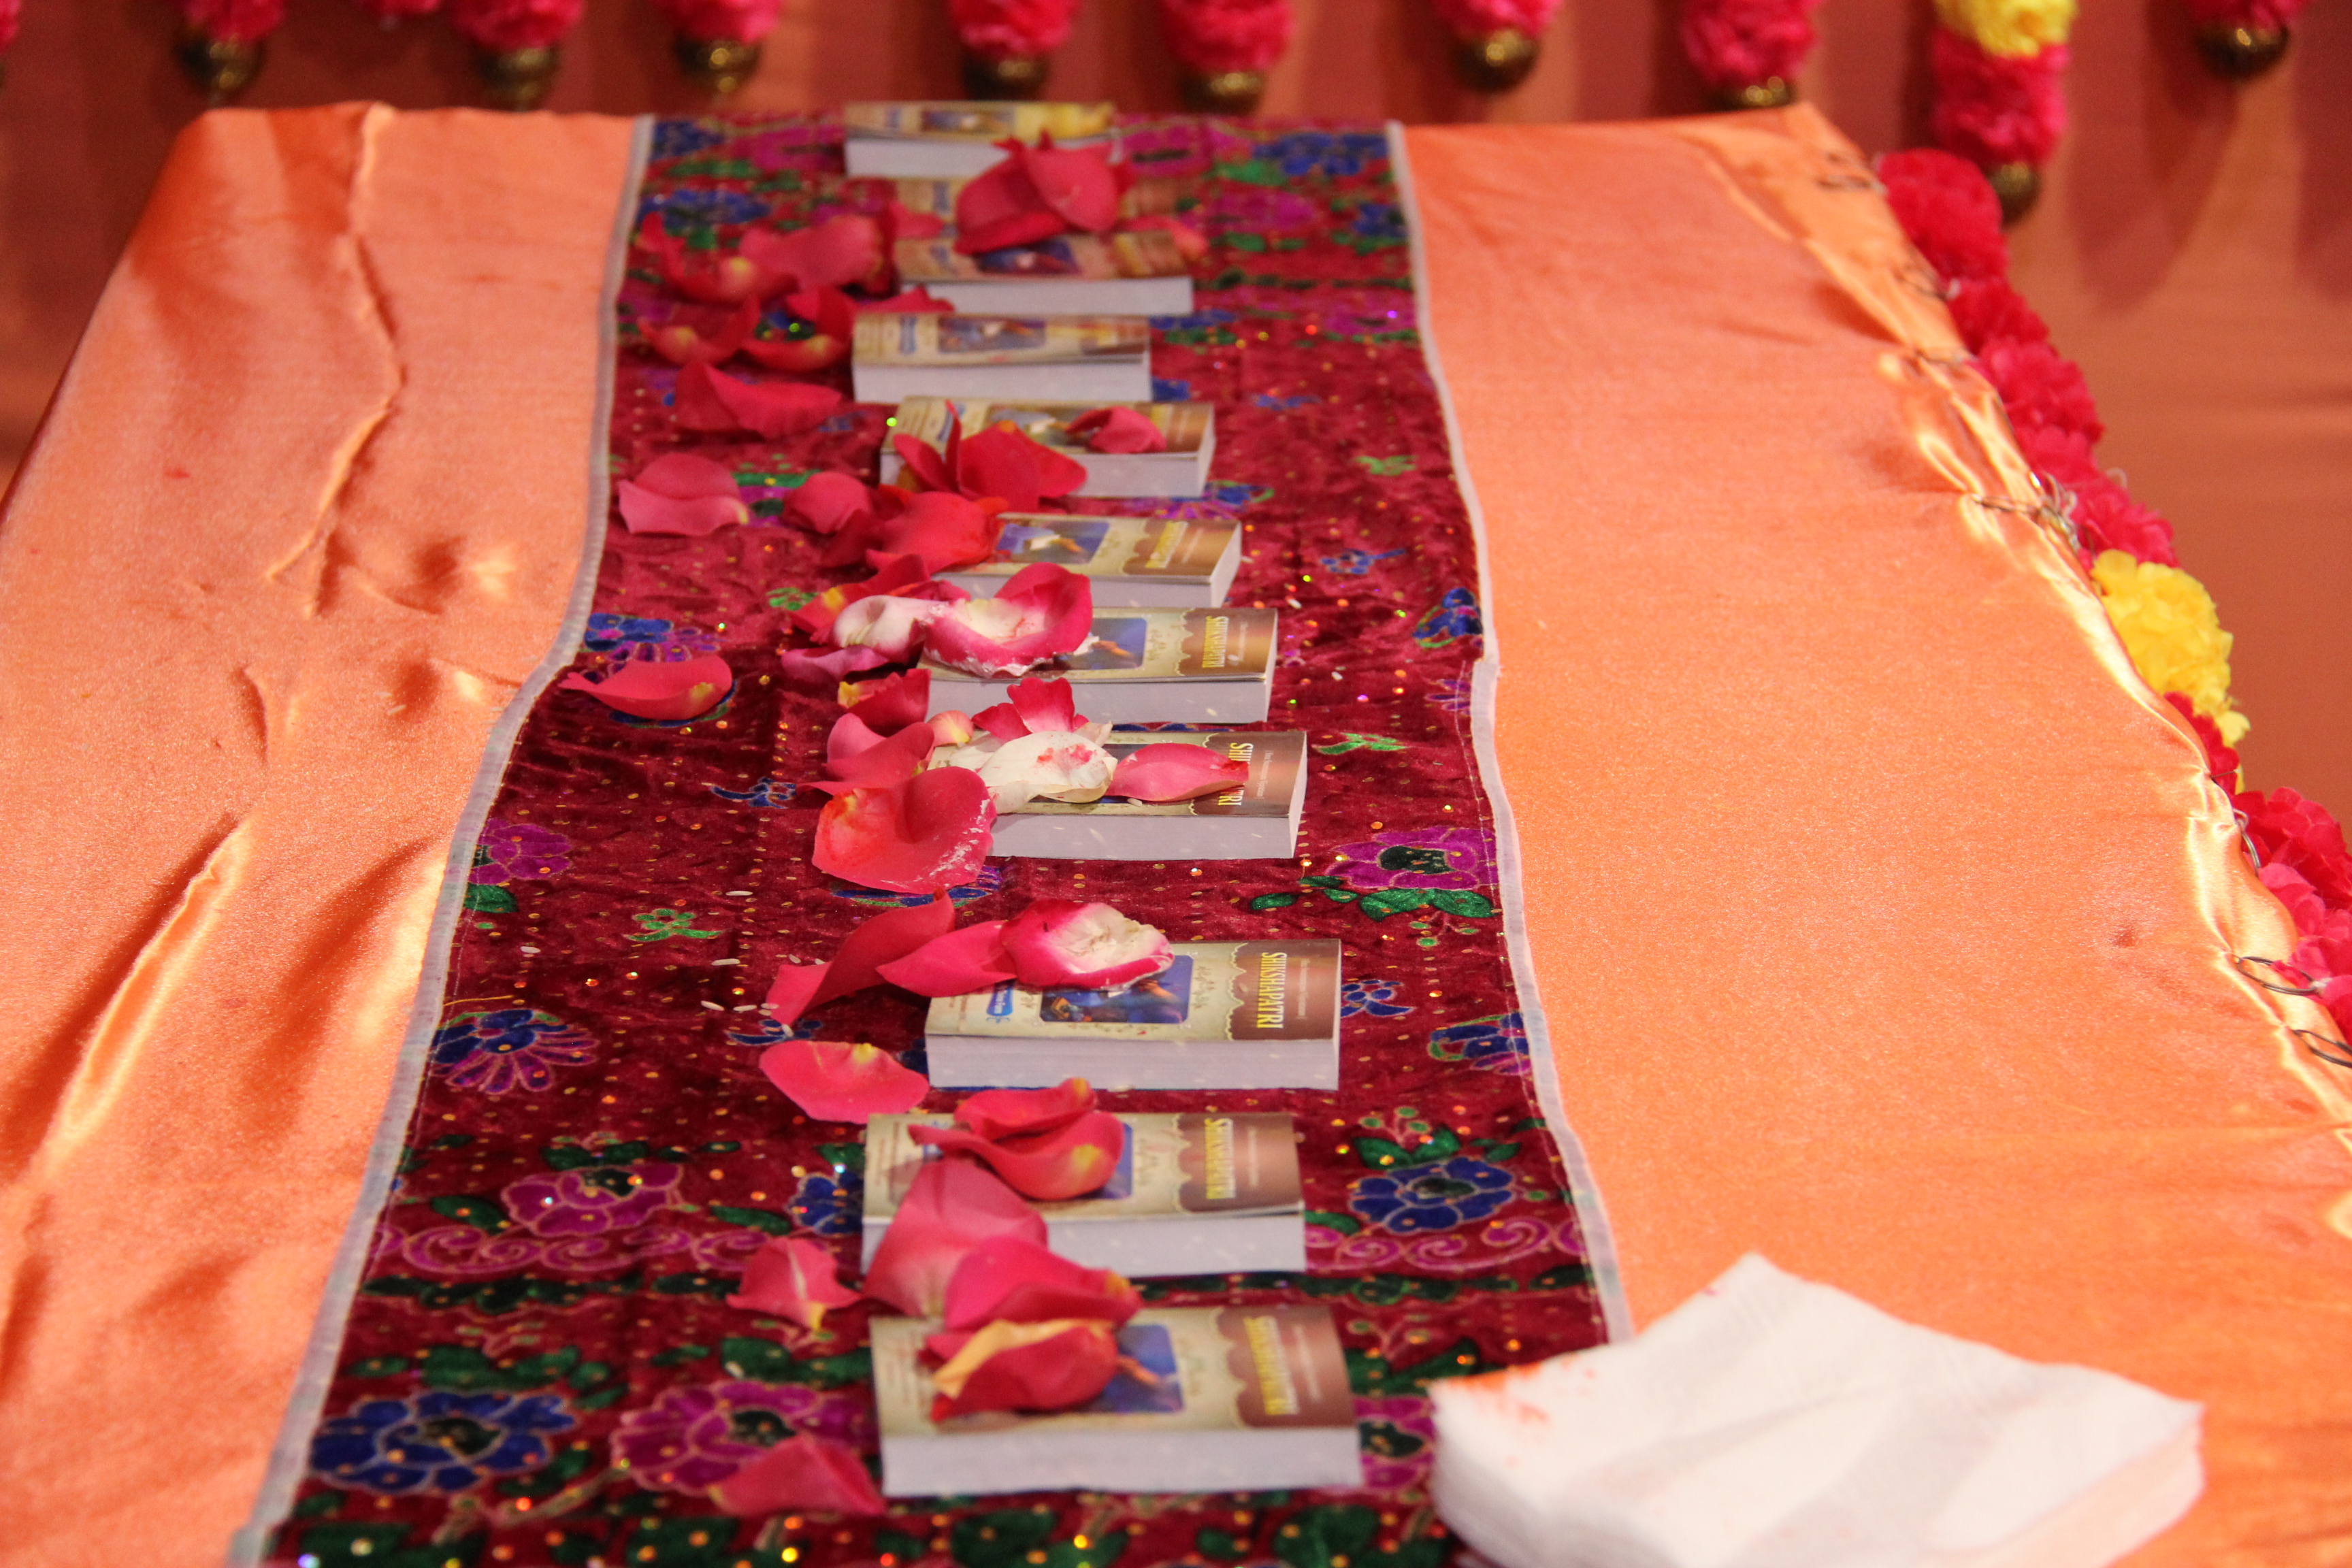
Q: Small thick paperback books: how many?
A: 11